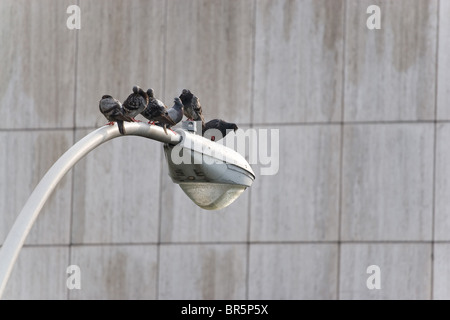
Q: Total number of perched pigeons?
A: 6